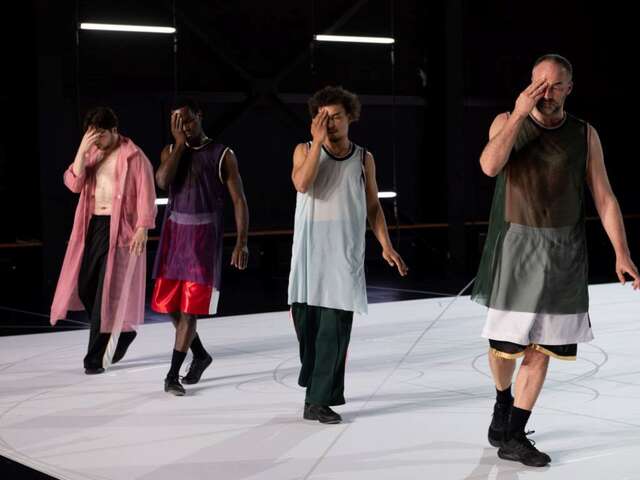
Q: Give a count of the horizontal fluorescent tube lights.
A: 4